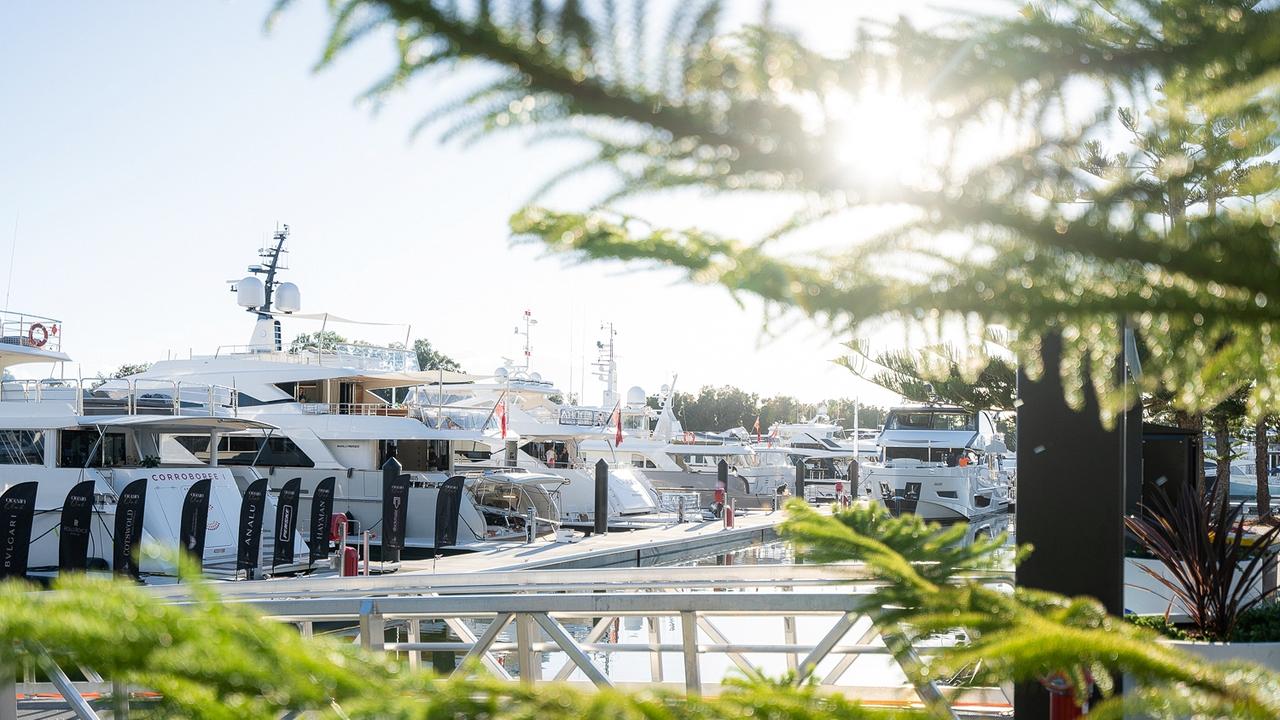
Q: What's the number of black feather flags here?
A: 9